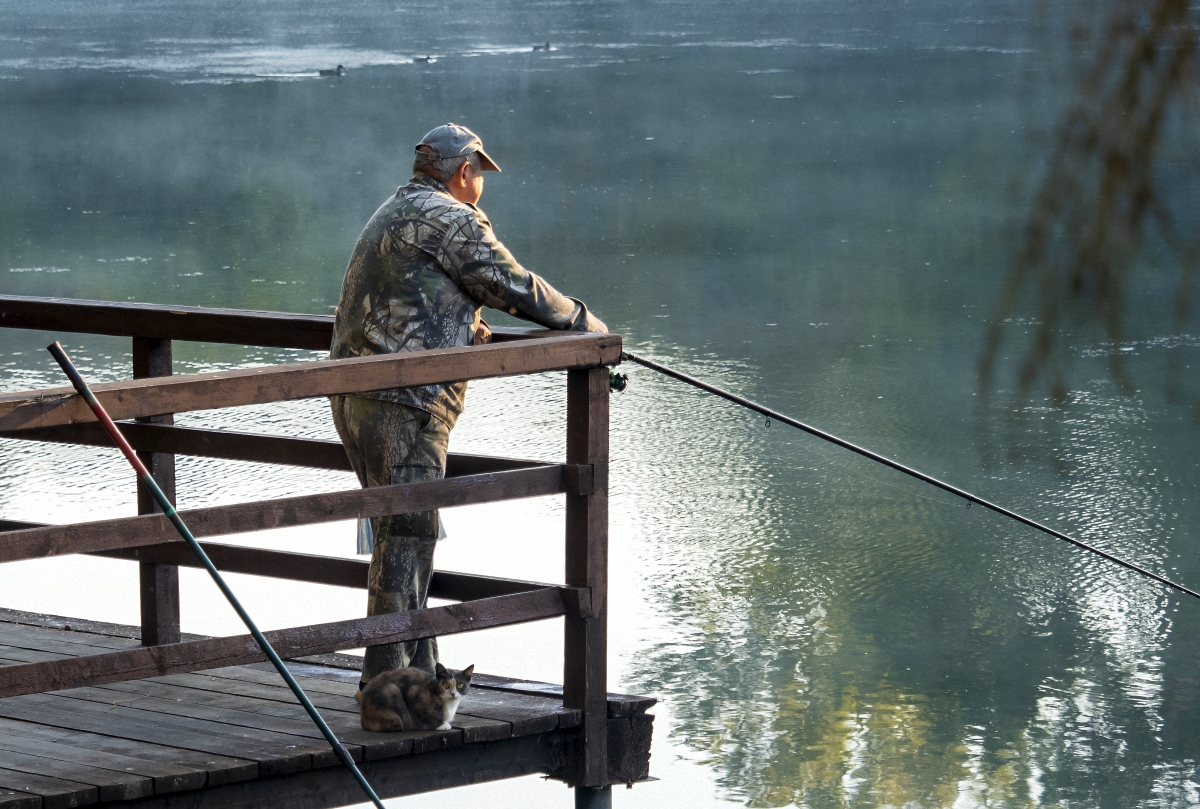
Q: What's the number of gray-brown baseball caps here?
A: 1